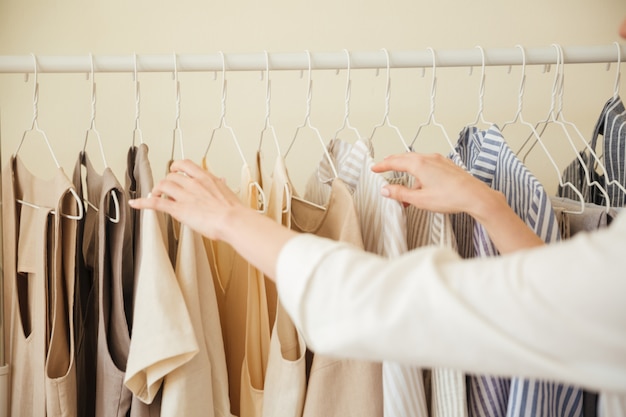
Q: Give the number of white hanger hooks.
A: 15